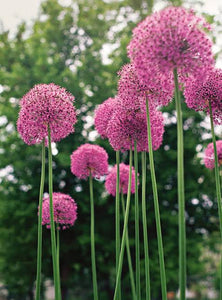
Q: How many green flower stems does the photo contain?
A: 12